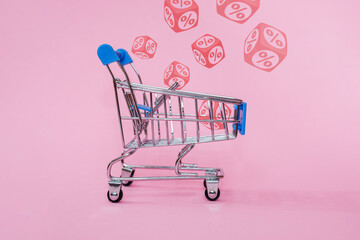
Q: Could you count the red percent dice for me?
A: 7